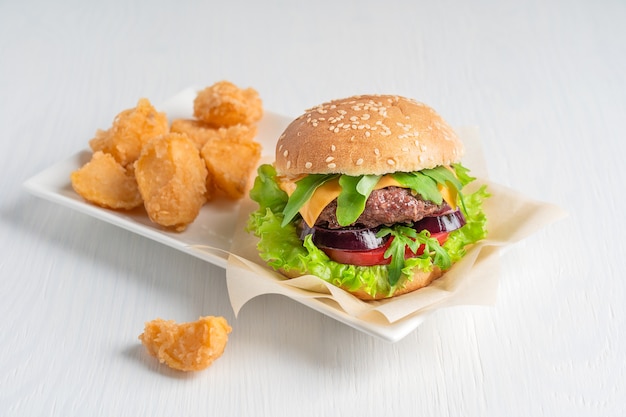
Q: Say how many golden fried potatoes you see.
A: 7